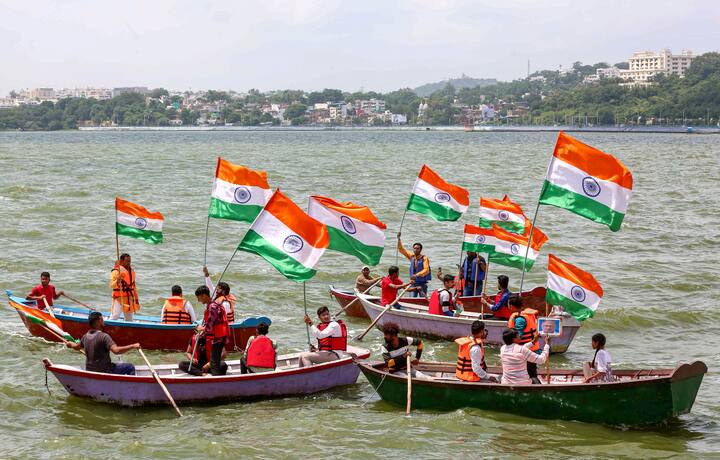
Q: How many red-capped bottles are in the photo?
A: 0